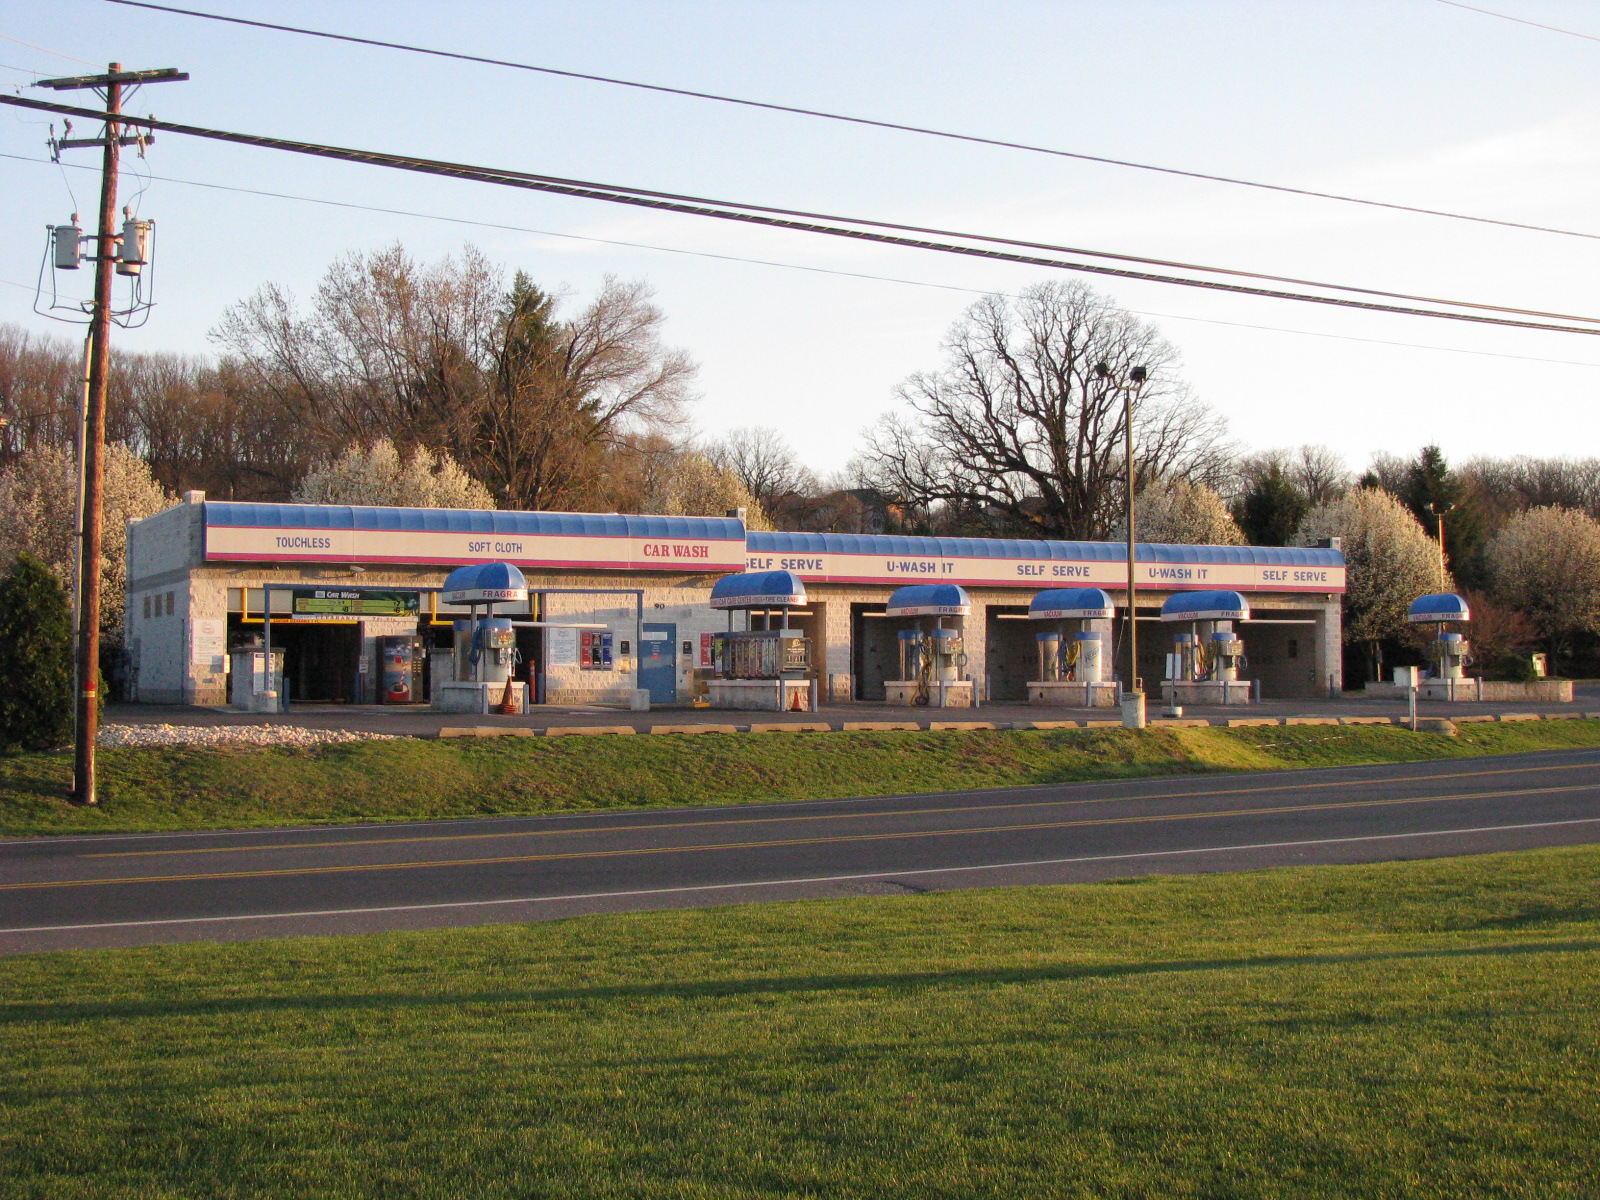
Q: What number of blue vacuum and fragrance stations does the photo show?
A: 5